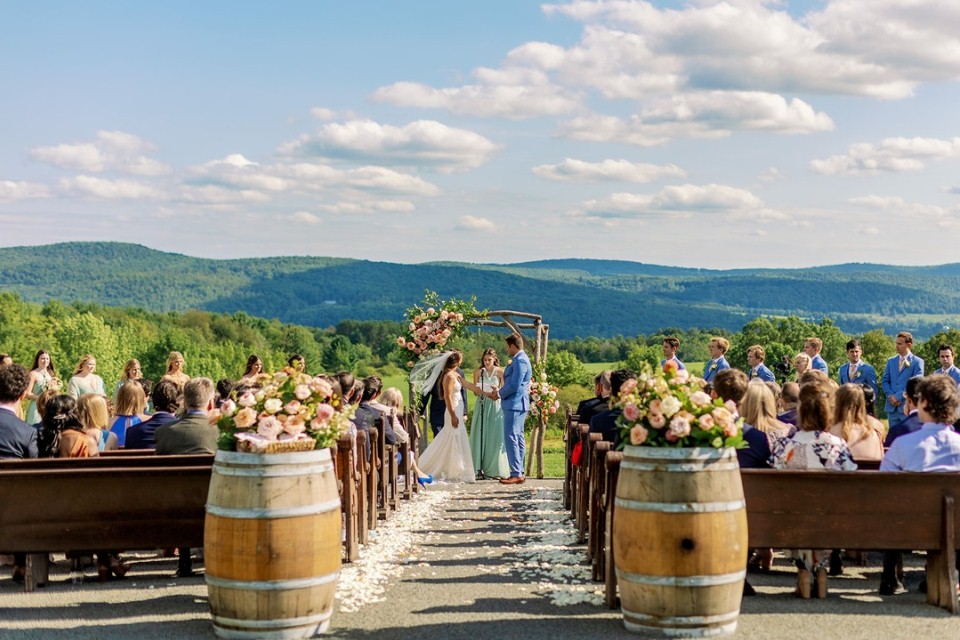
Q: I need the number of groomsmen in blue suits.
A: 7